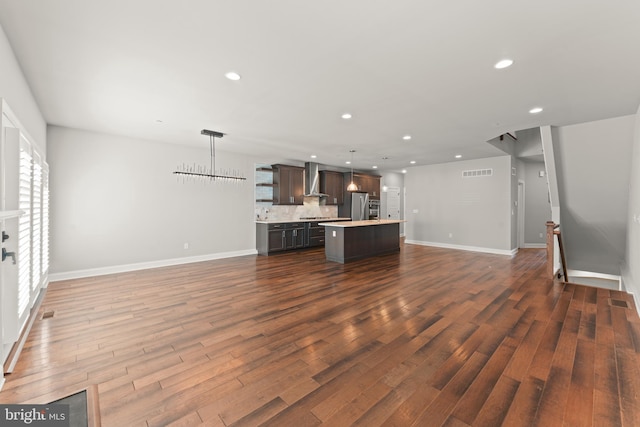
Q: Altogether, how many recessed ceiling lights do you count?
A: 11